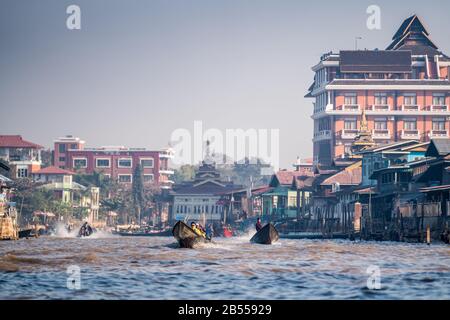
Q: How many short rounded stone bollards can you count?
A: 0